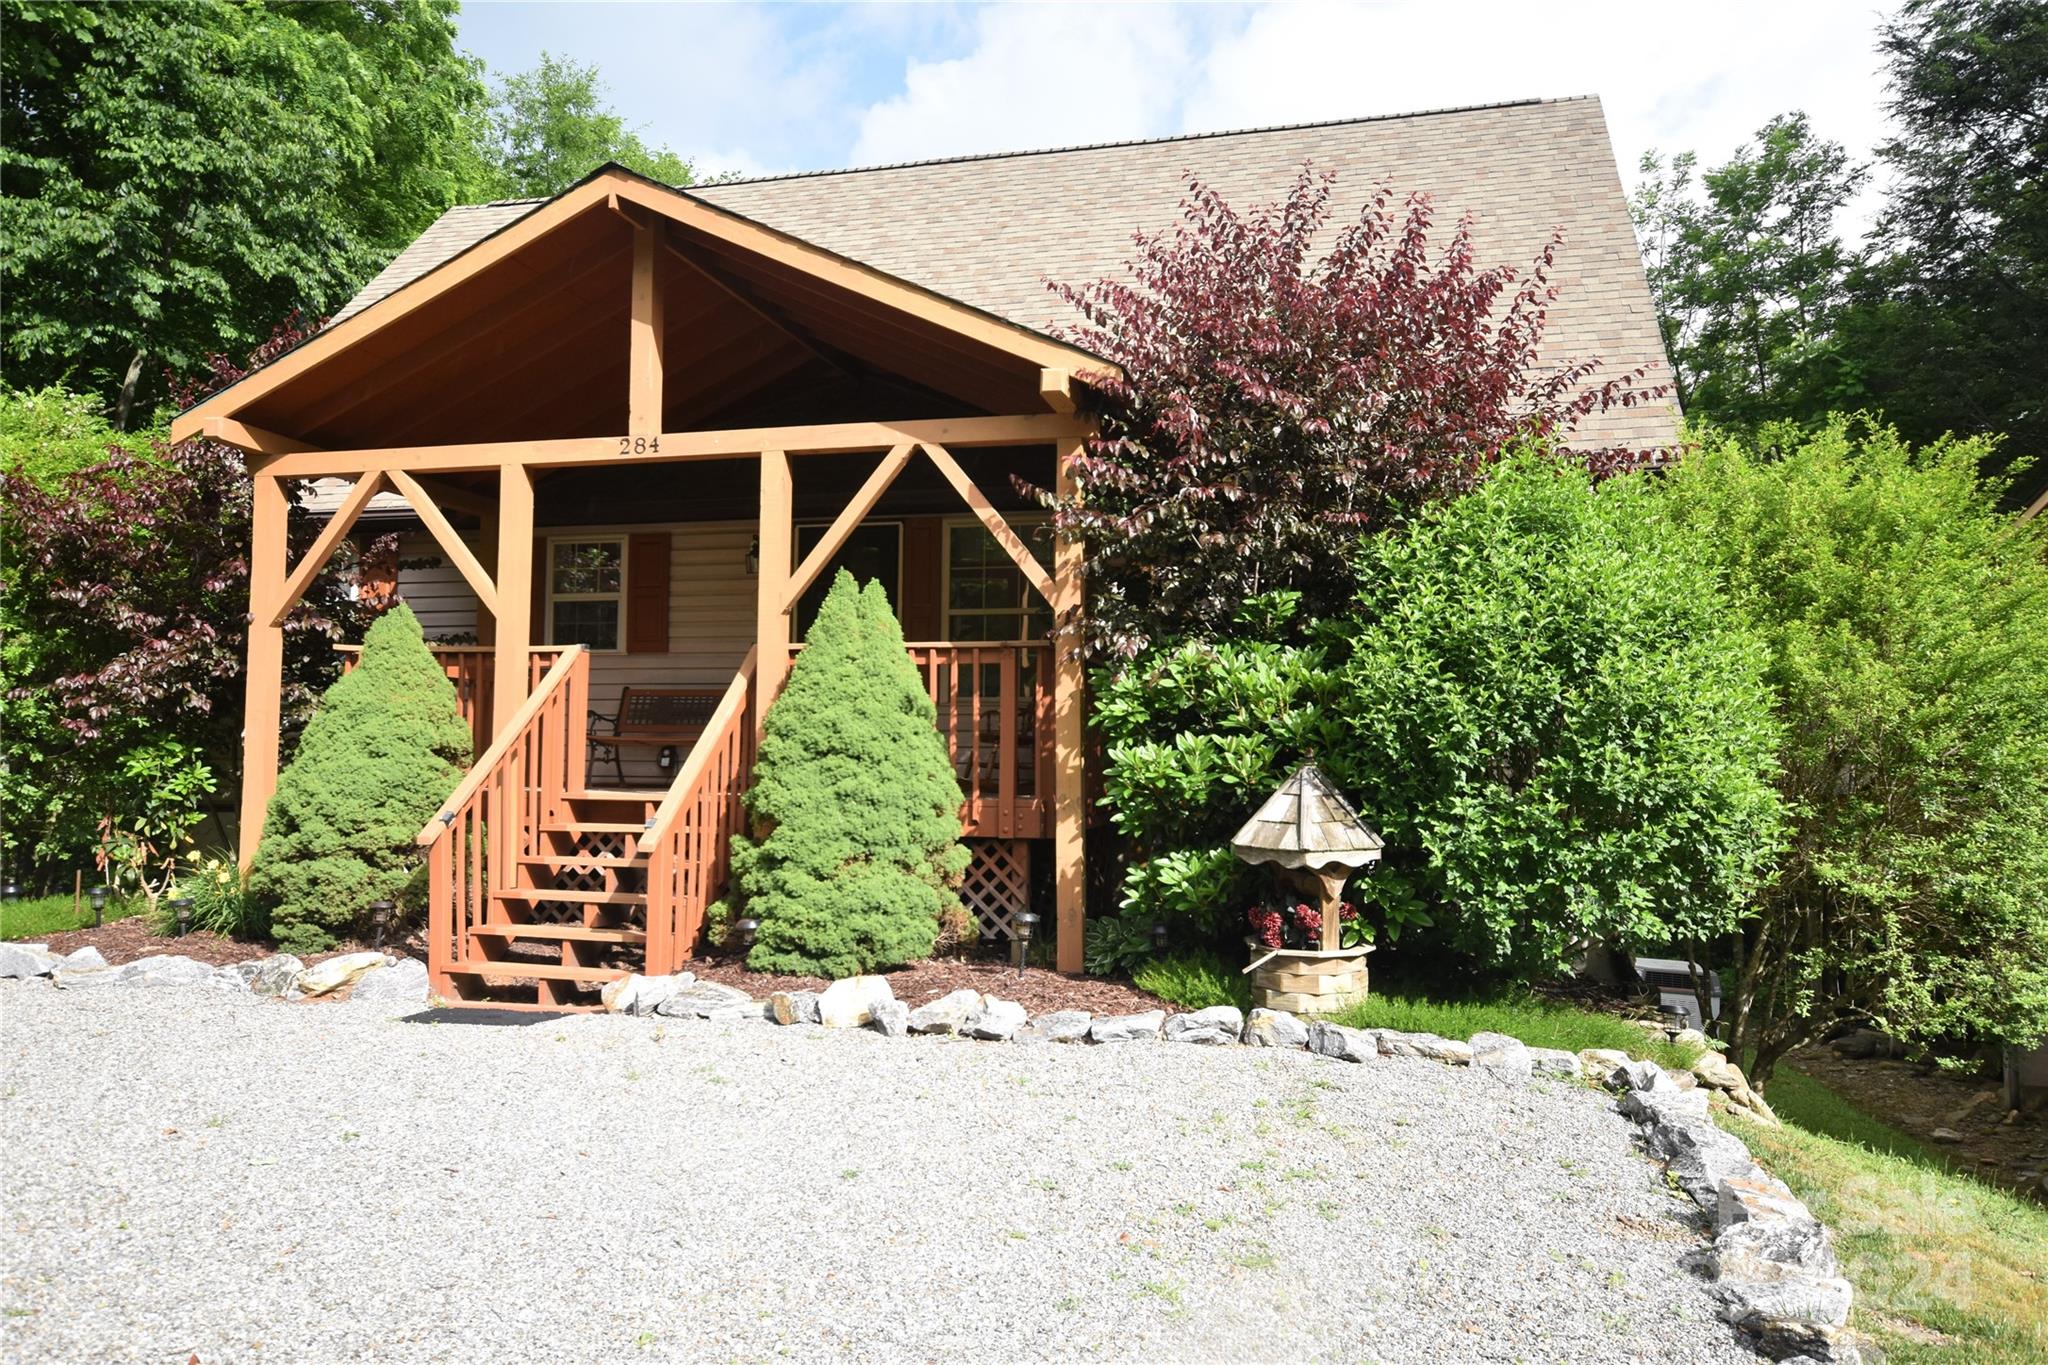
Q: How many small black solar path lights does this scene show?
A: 8